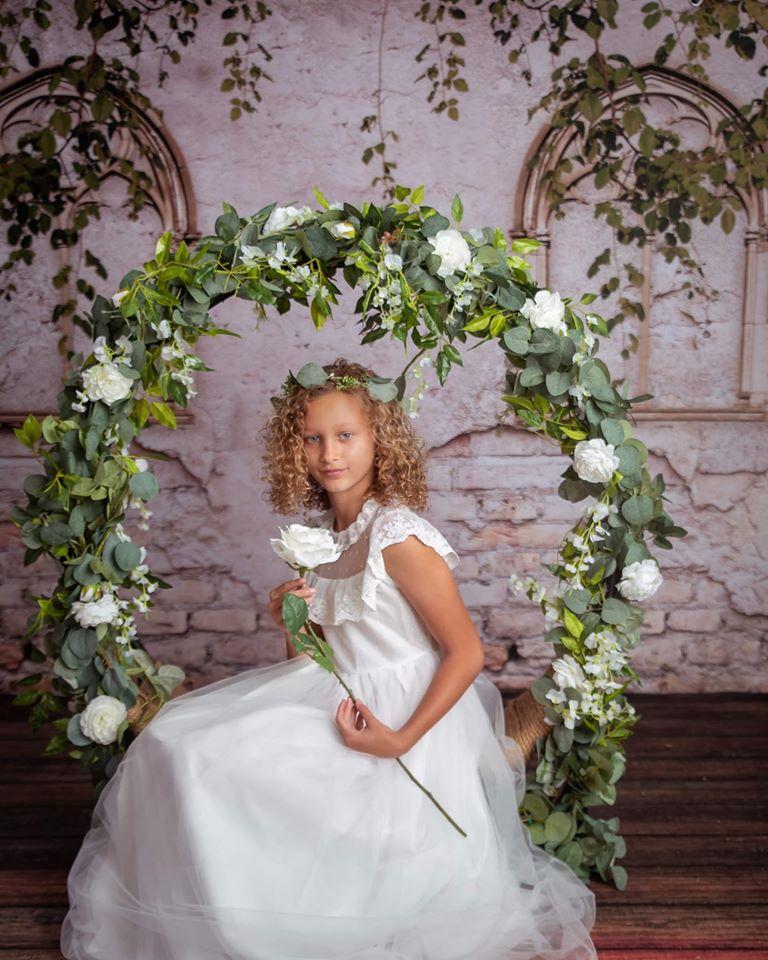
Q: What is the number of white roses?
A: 10